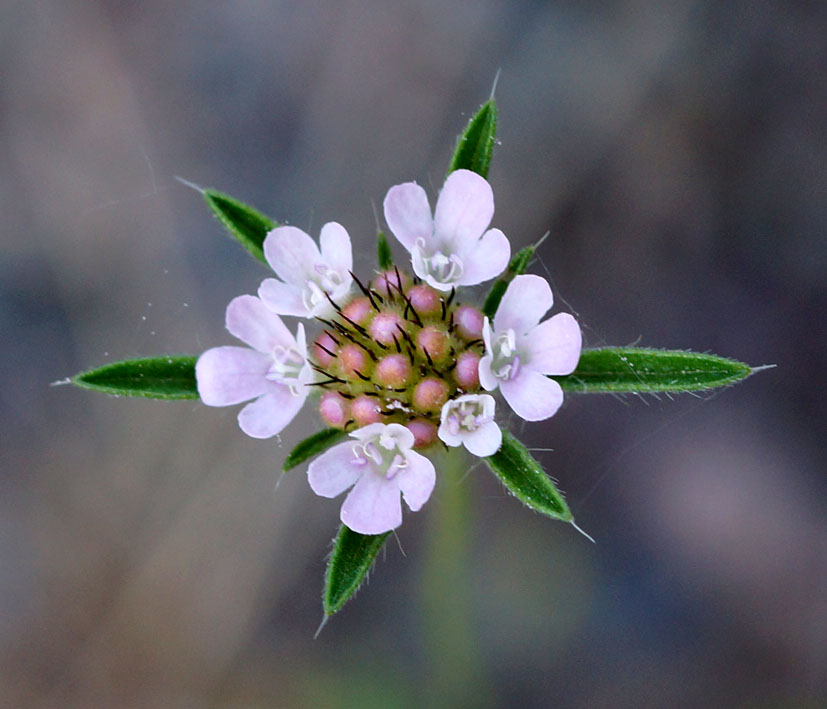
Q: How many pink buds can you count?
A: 14